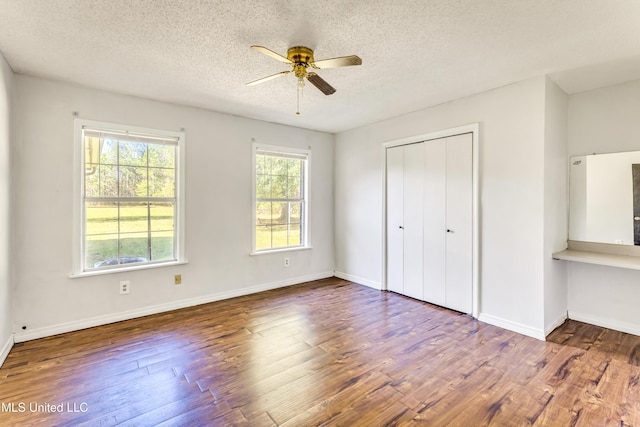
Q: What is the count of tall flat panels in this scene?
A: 4